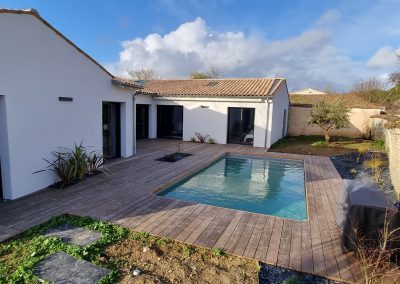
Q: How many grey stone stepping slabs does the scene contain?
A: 2